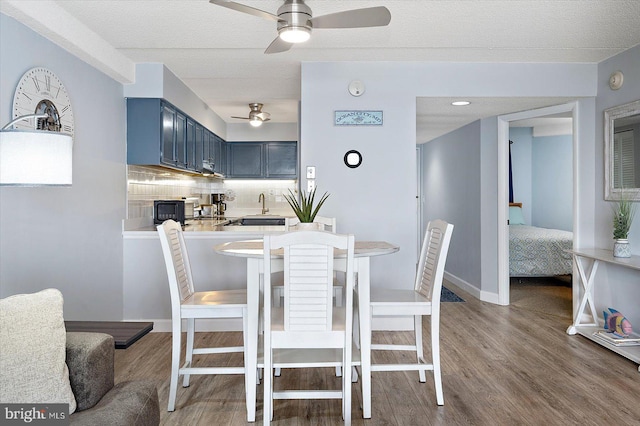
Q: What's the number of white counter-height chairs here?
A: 4